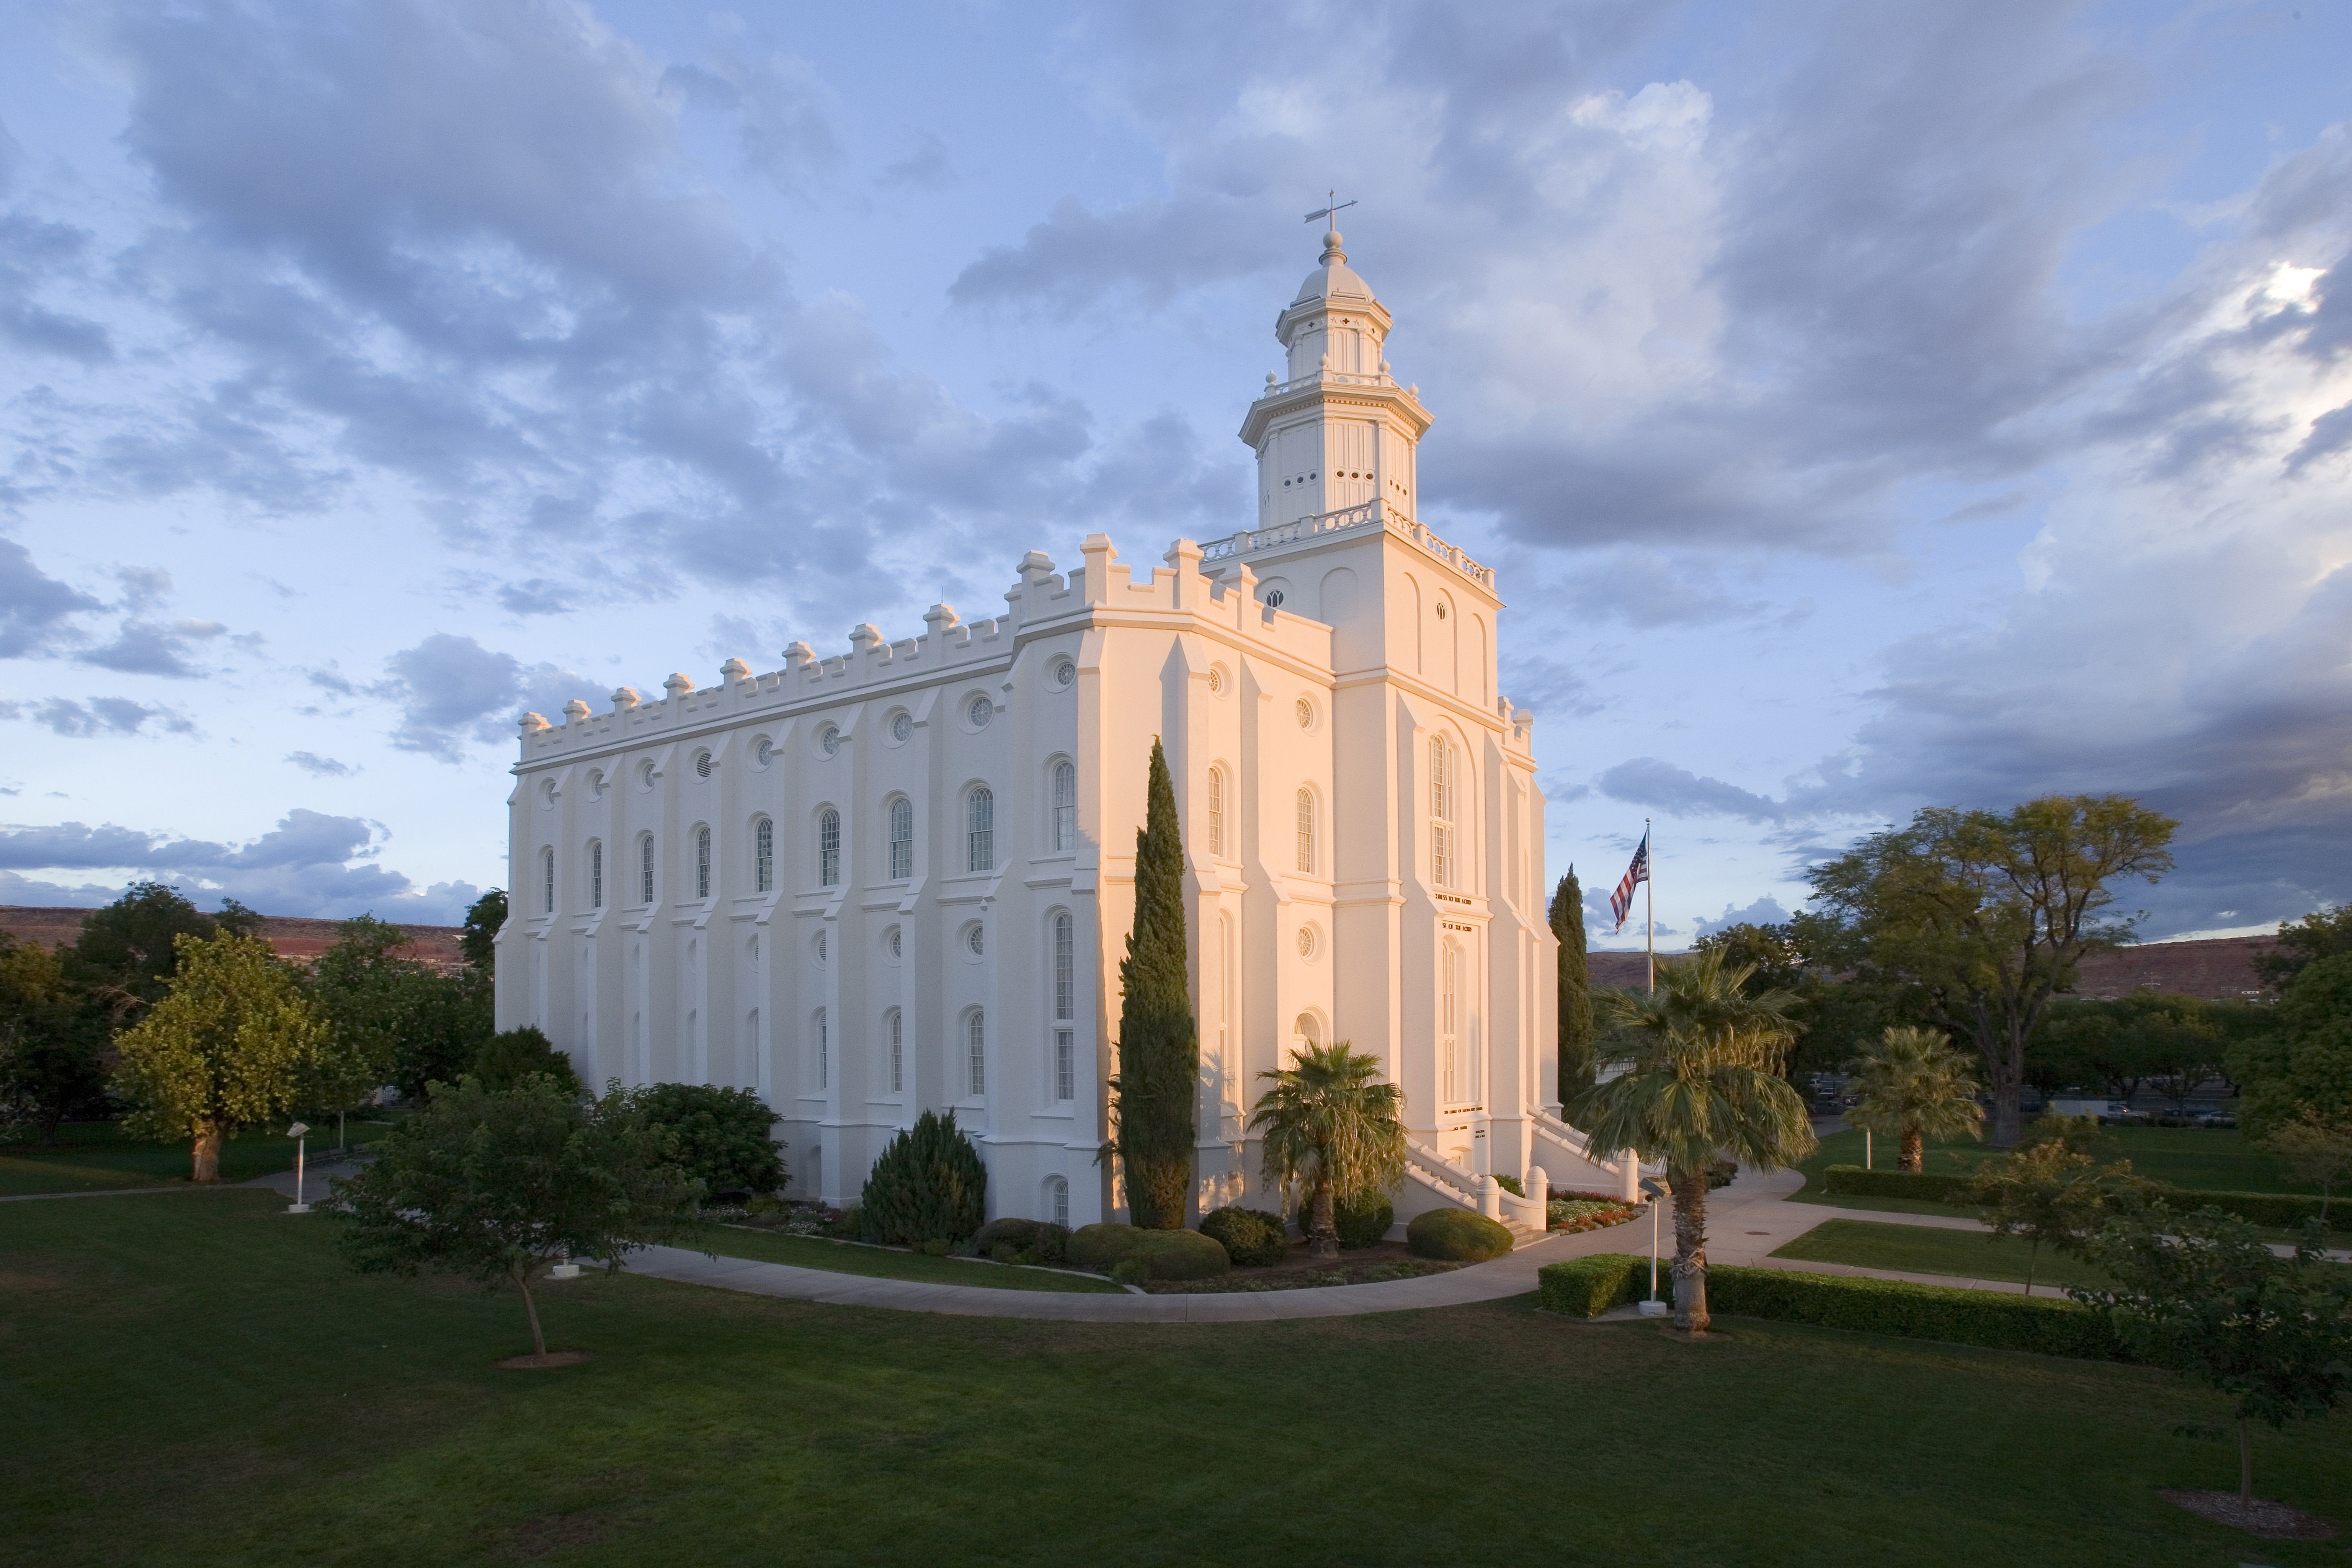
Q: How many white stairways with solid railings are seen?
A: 2